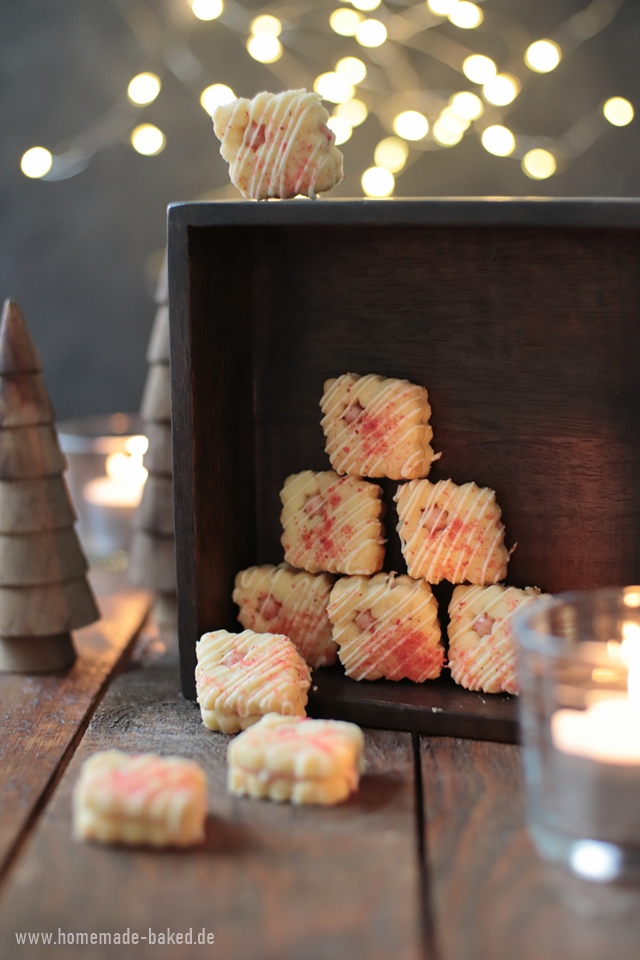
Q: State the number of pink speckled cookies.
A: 10